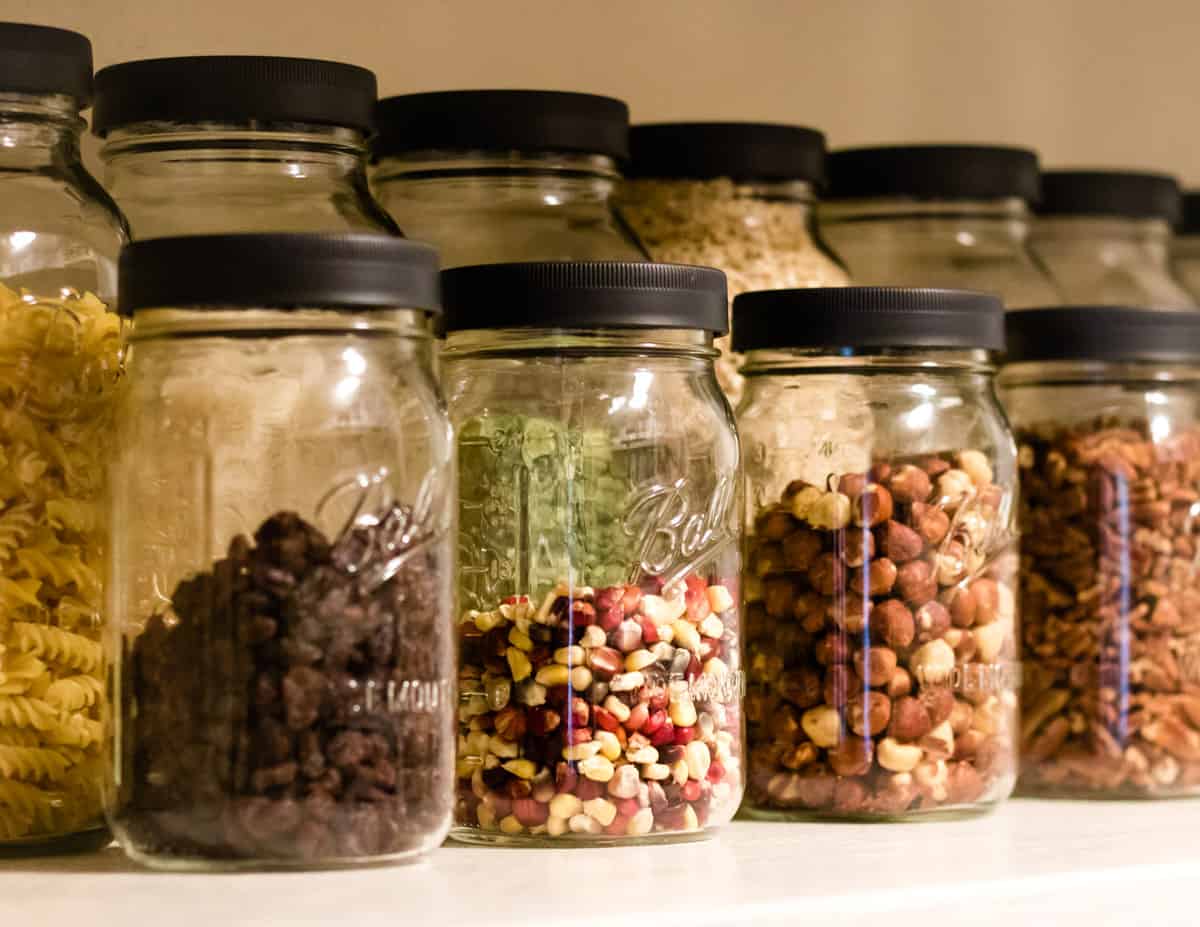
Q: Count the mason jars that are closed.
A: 11